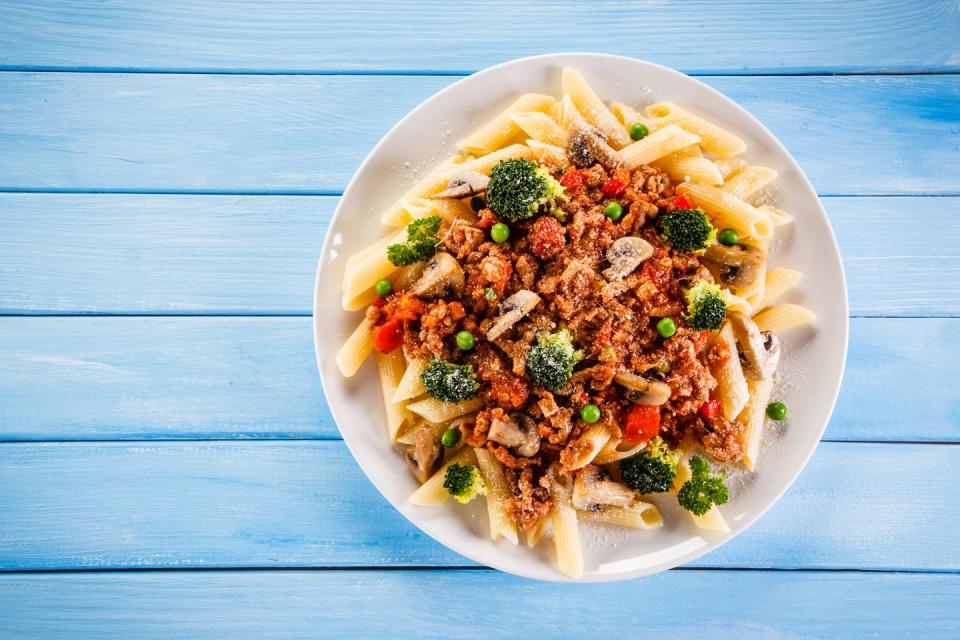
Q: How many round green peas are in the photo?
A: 10